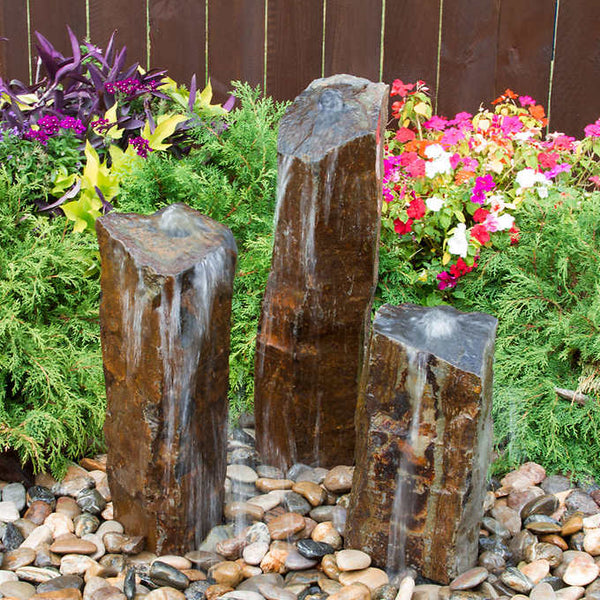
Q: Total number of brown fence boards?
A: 11